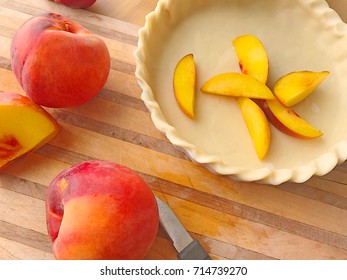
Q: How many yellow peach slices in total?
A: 6